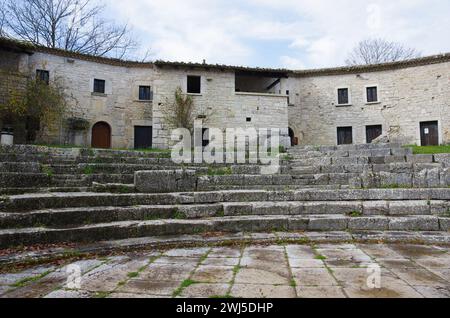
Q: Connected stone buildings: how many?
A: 3